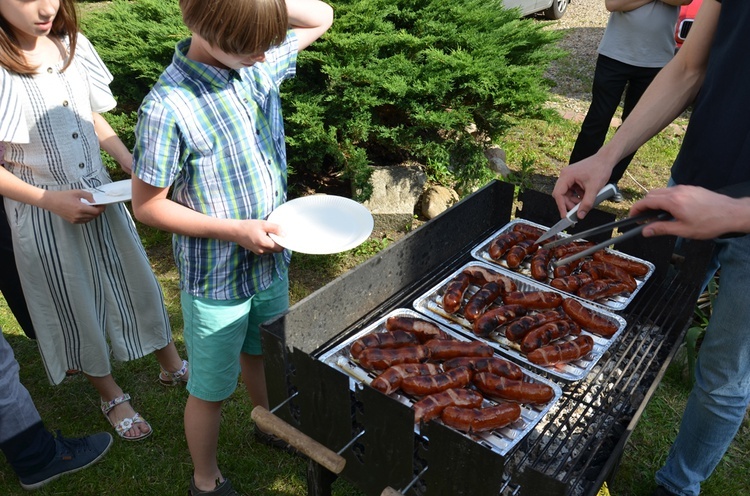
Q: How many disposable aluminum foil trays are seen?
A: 3